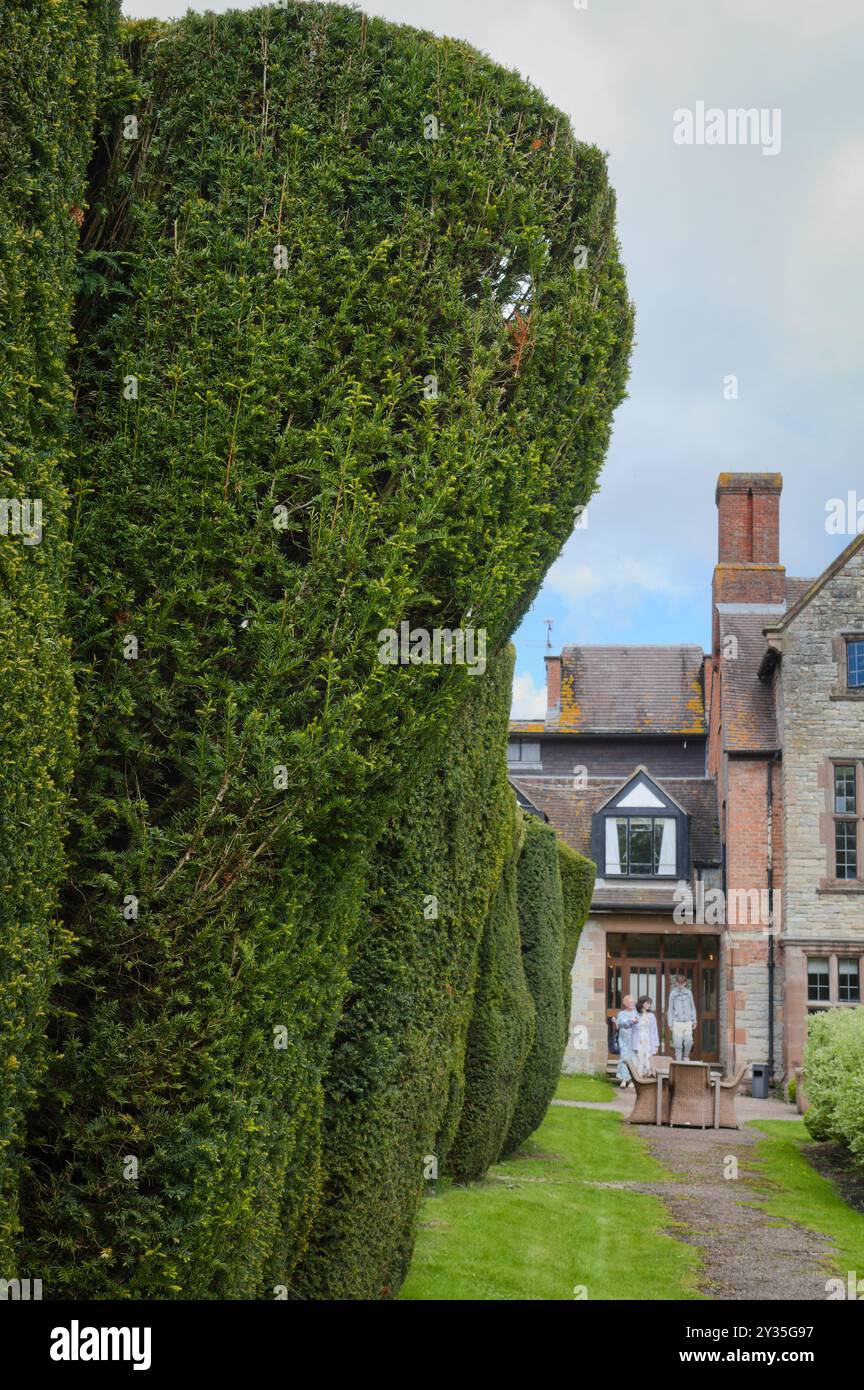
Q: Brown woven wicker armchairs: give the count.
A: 4